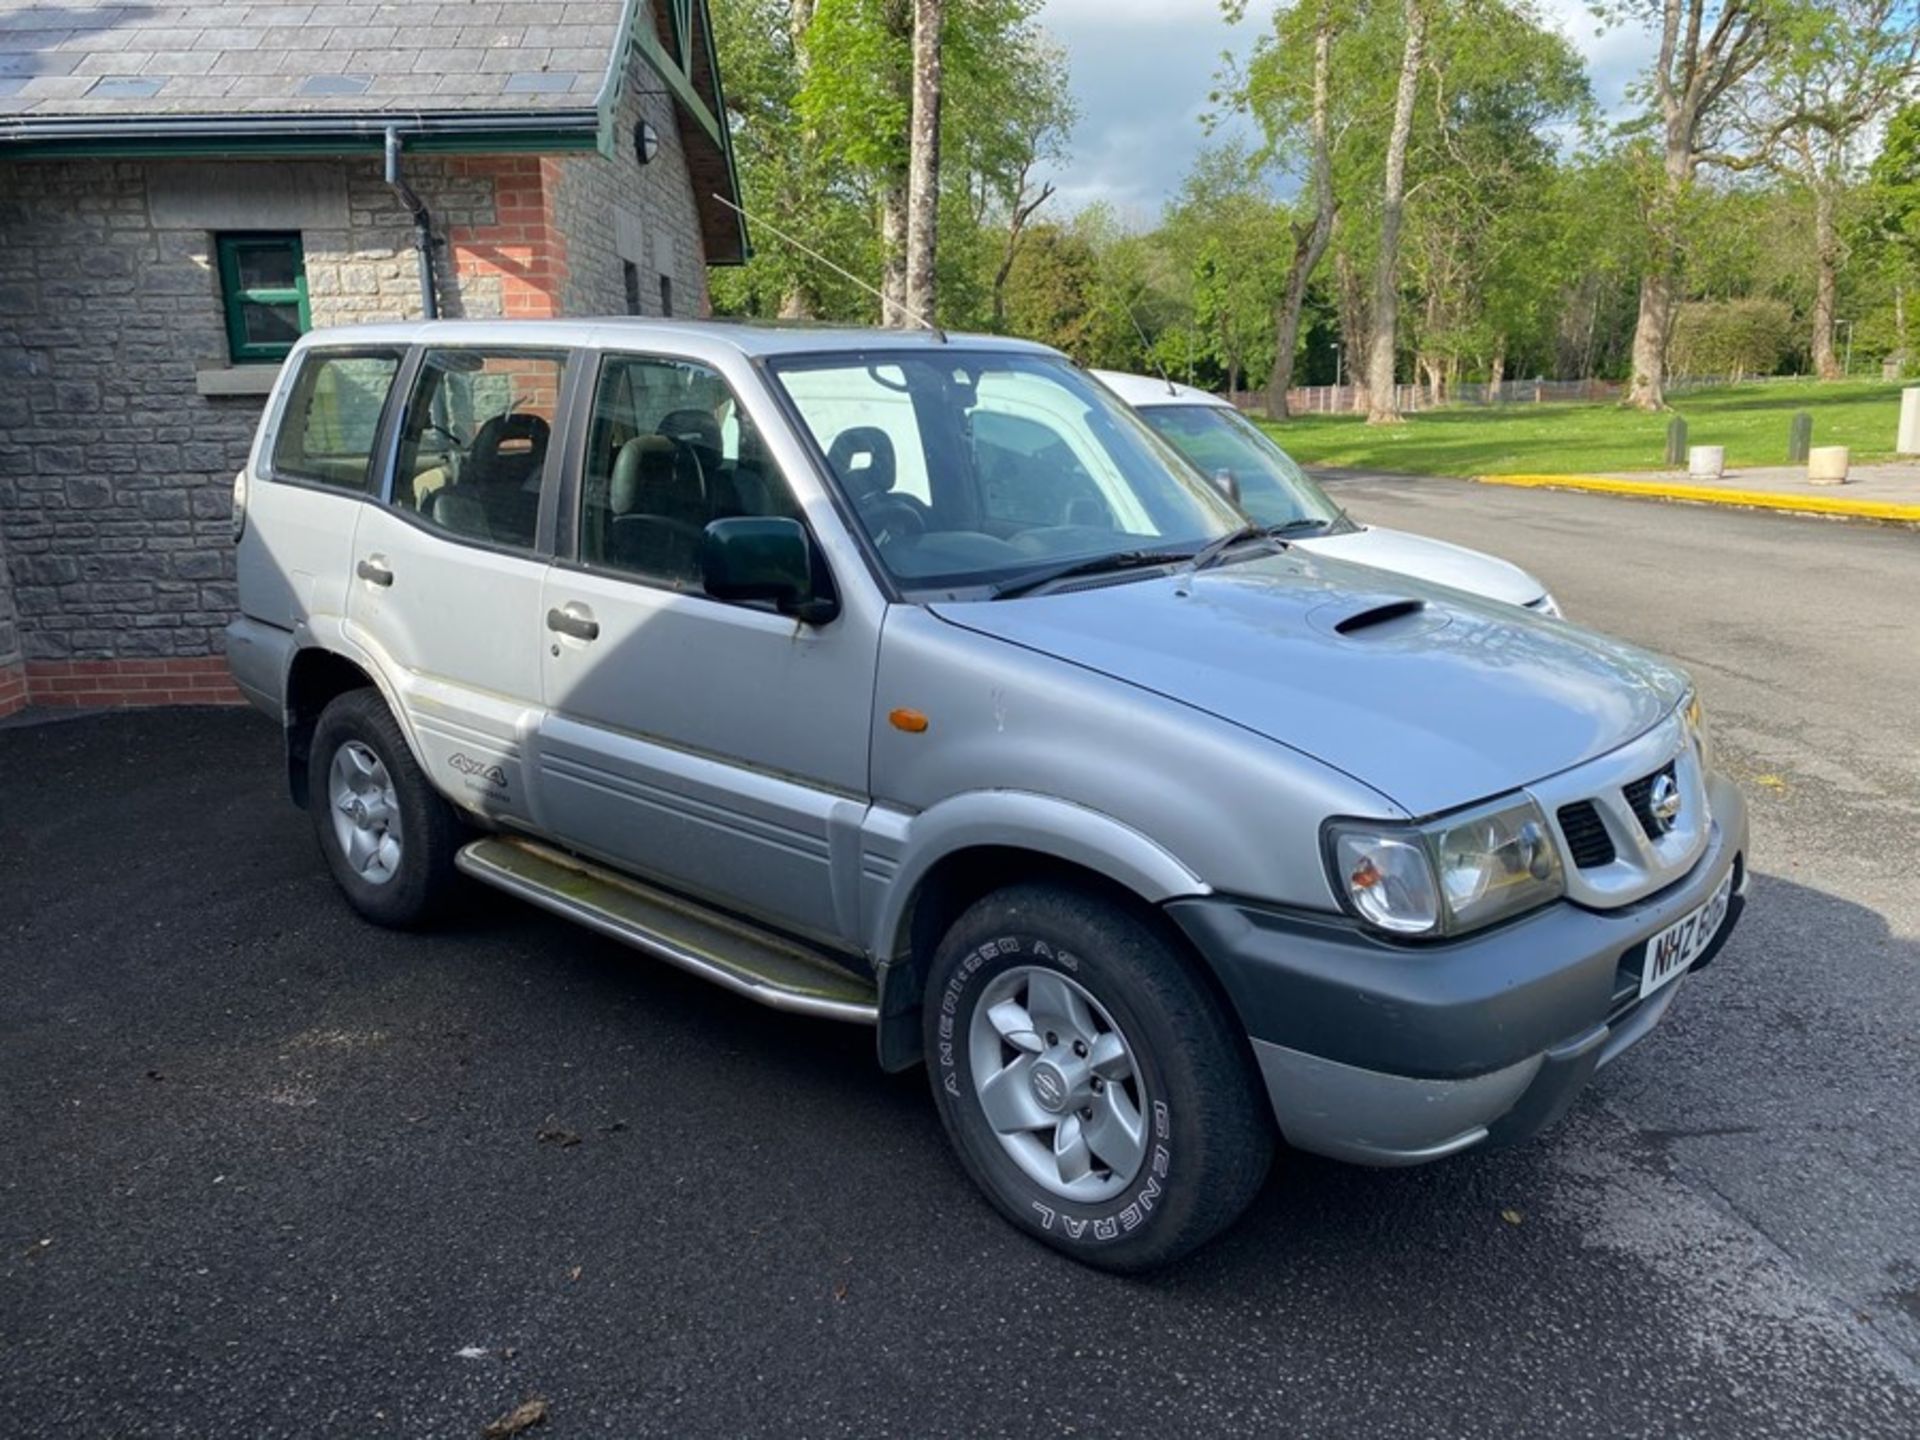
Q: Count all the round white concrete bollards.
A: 2